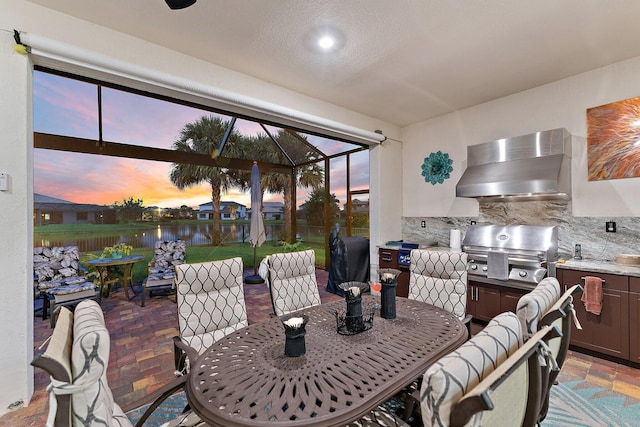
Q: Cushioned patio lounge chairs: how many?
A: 2